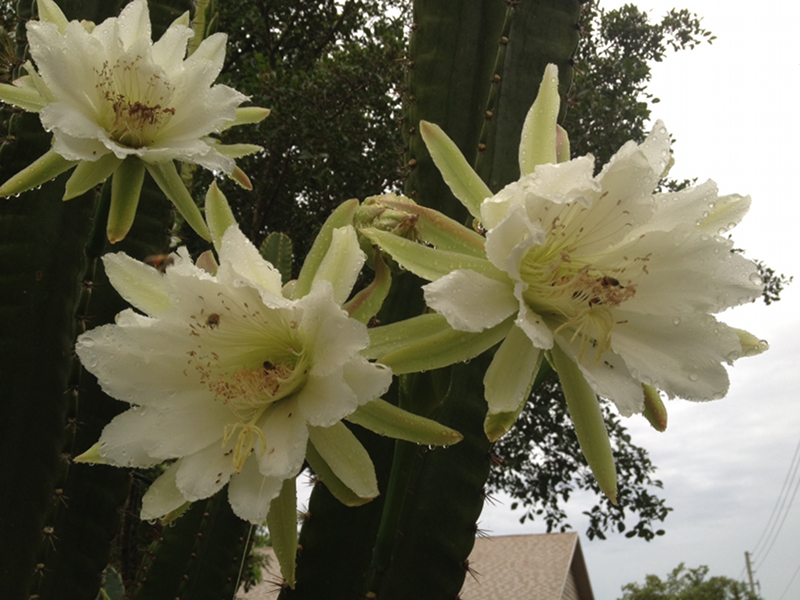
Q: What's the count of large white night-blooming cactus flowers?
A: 3